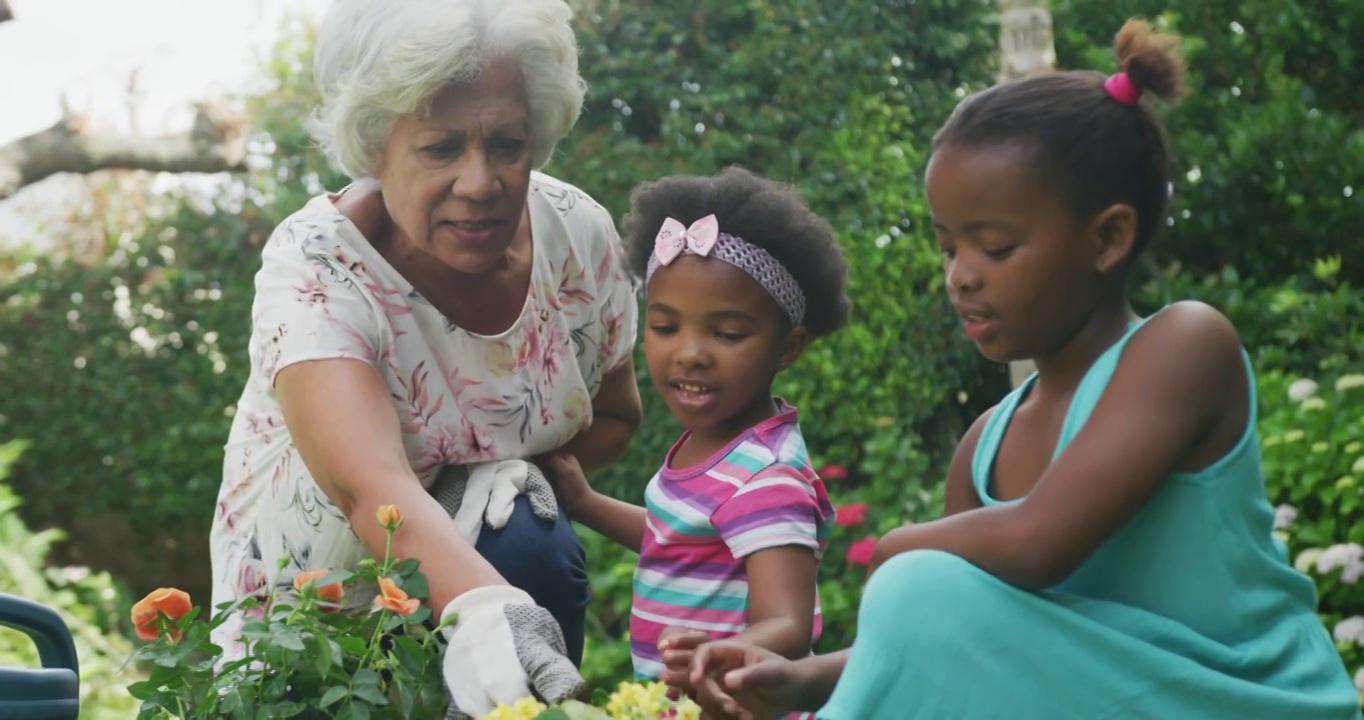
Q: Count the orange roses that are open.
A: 3